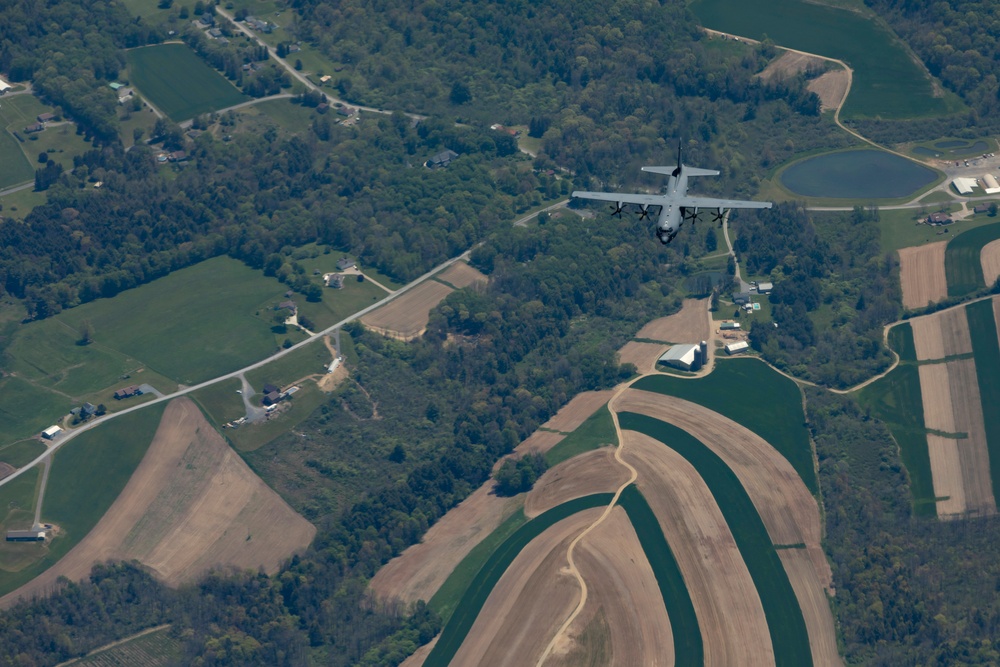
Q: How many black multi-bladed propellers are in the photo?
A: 4